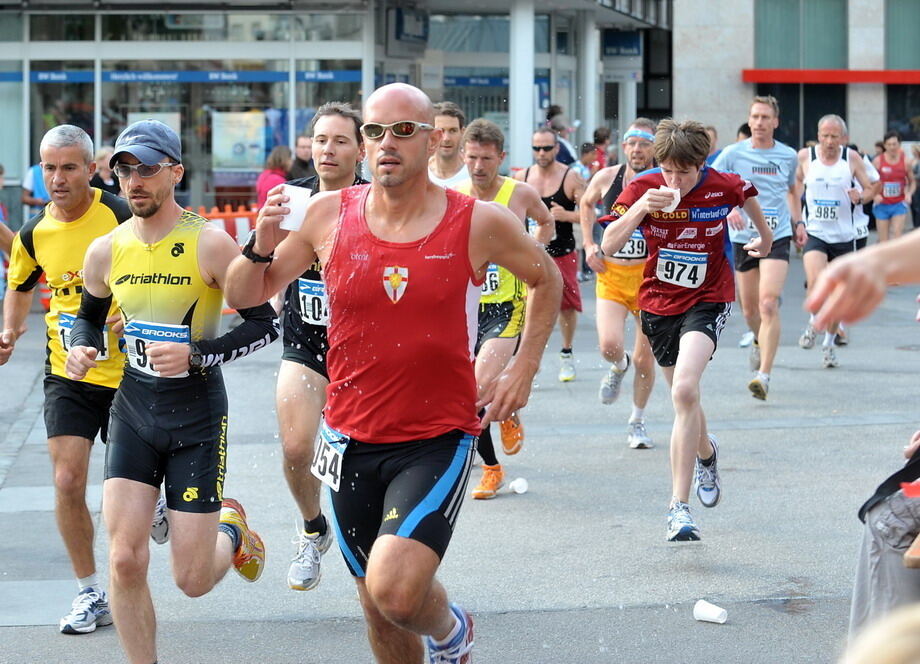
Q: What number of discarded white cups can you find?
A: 2